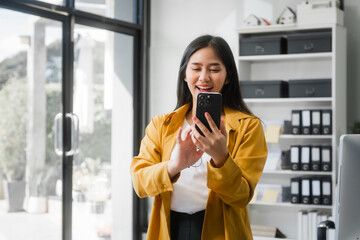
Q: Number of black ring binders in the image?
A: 12